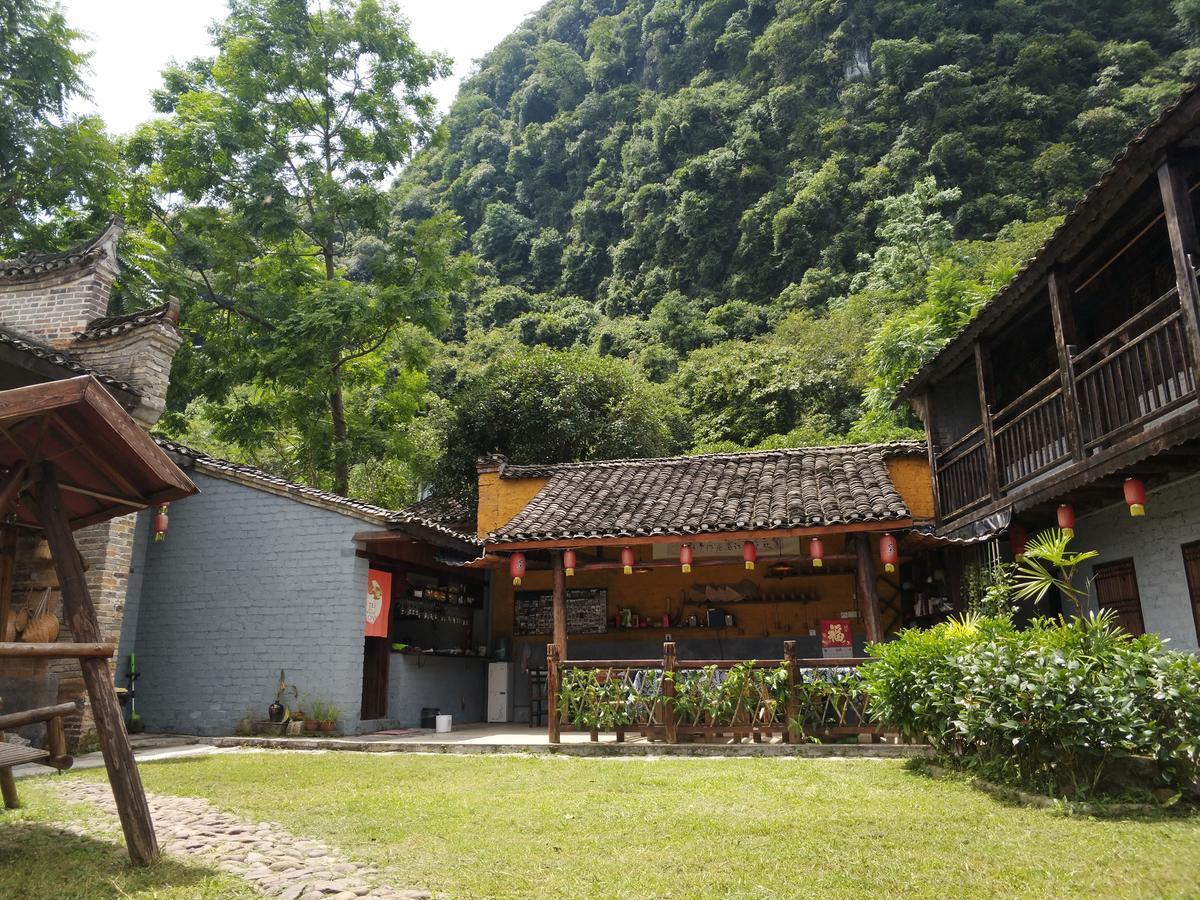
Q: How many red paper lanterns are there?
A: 11